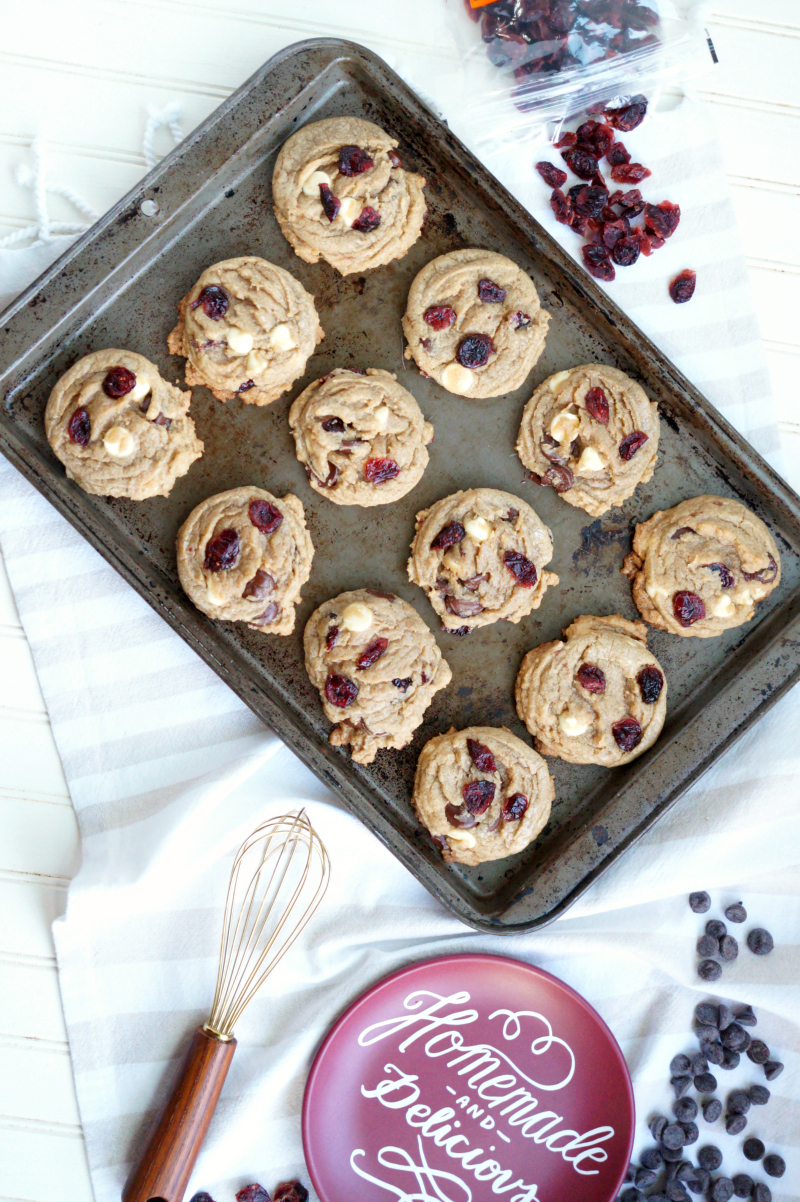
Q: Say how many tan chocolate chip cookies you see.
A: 12